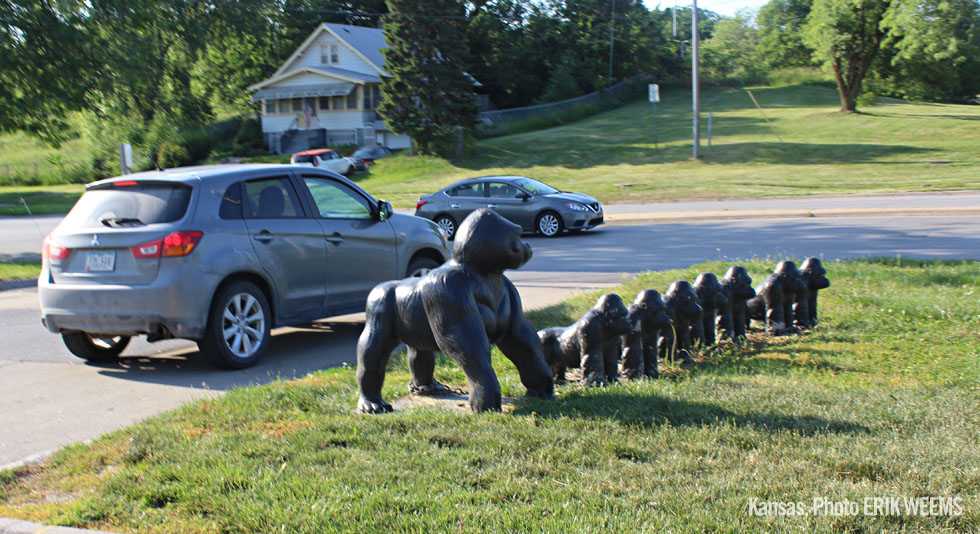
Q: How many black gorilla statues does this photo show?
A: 8